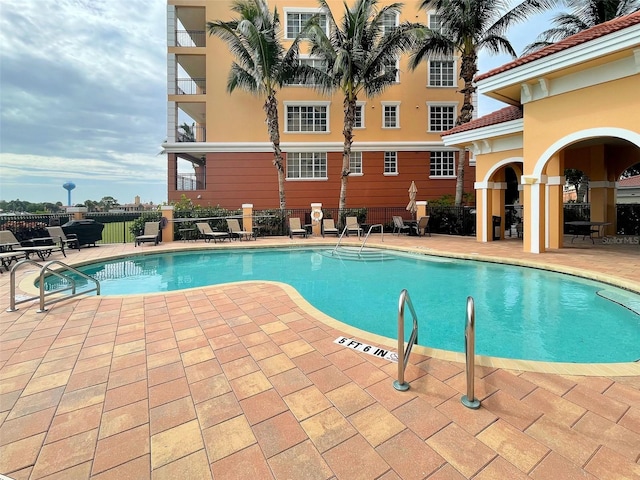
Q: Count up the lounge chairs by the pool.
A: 9